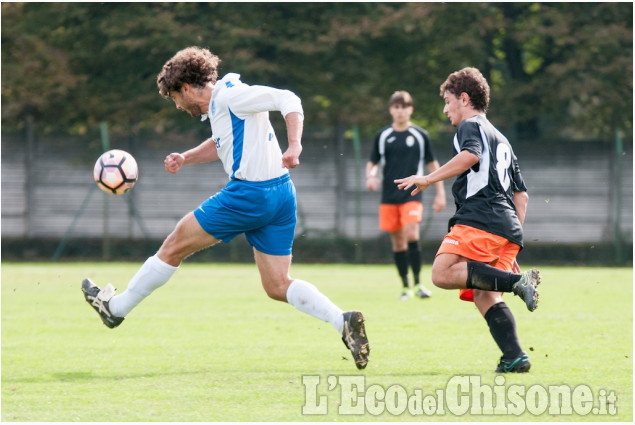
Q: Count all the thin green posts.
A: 3